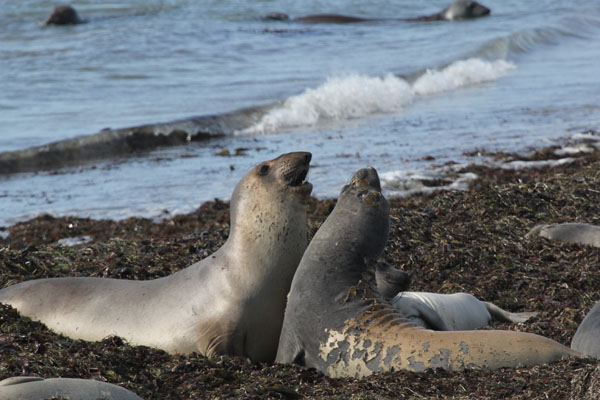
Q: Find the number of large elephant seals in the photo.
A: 2